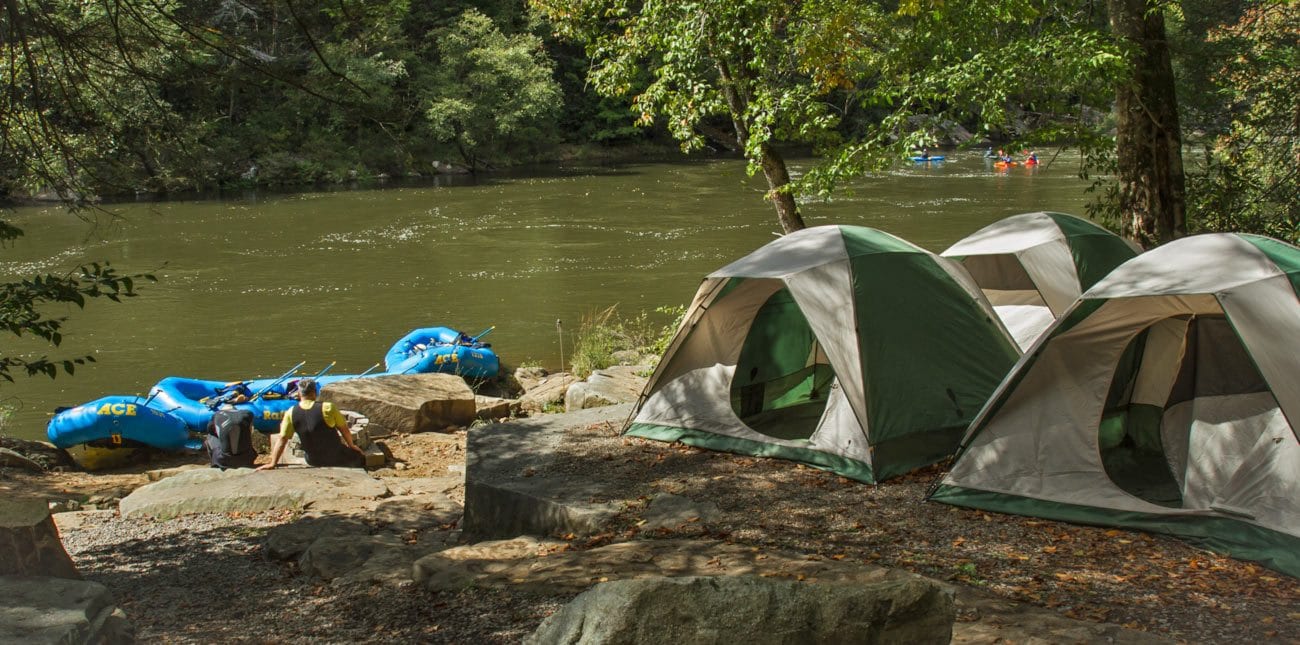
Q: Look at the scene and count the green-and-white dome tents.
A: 3